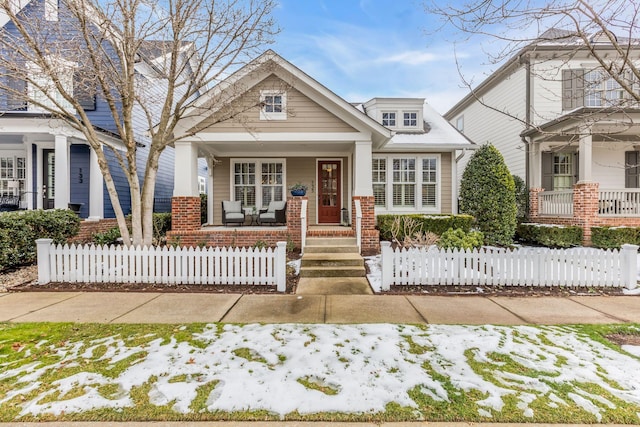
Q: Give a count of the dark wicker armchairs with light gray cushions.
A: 2